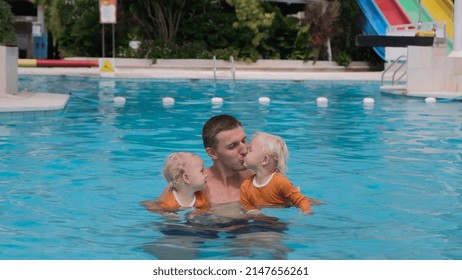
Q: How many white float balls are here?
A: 7